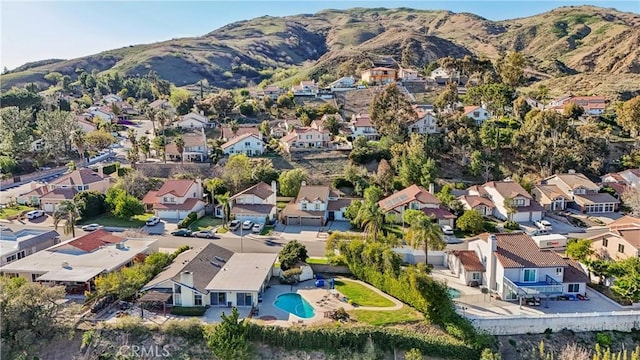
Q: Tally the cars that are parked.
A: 11